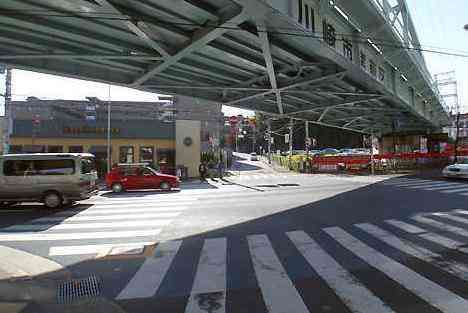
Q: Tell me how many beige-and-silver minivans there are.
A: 1